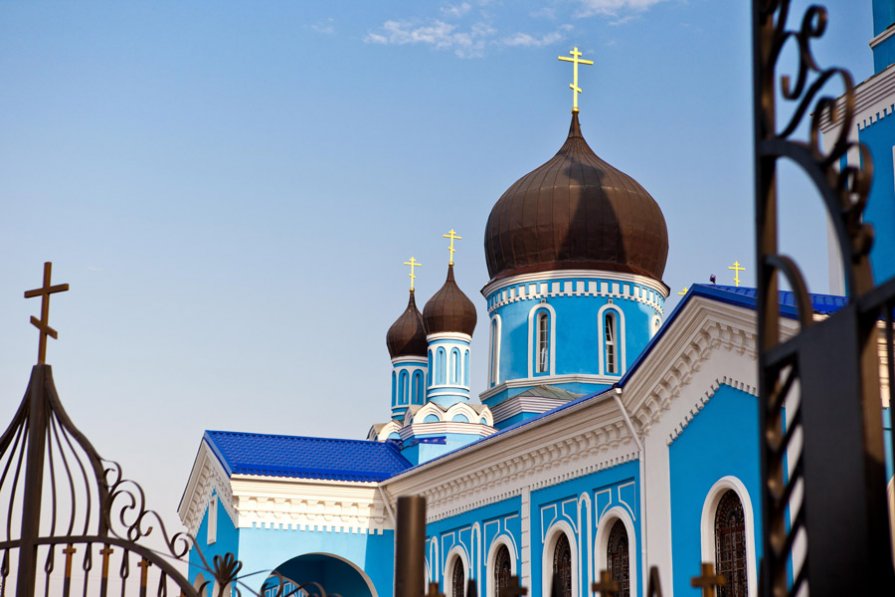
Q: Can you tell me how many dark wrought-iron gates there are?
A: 2